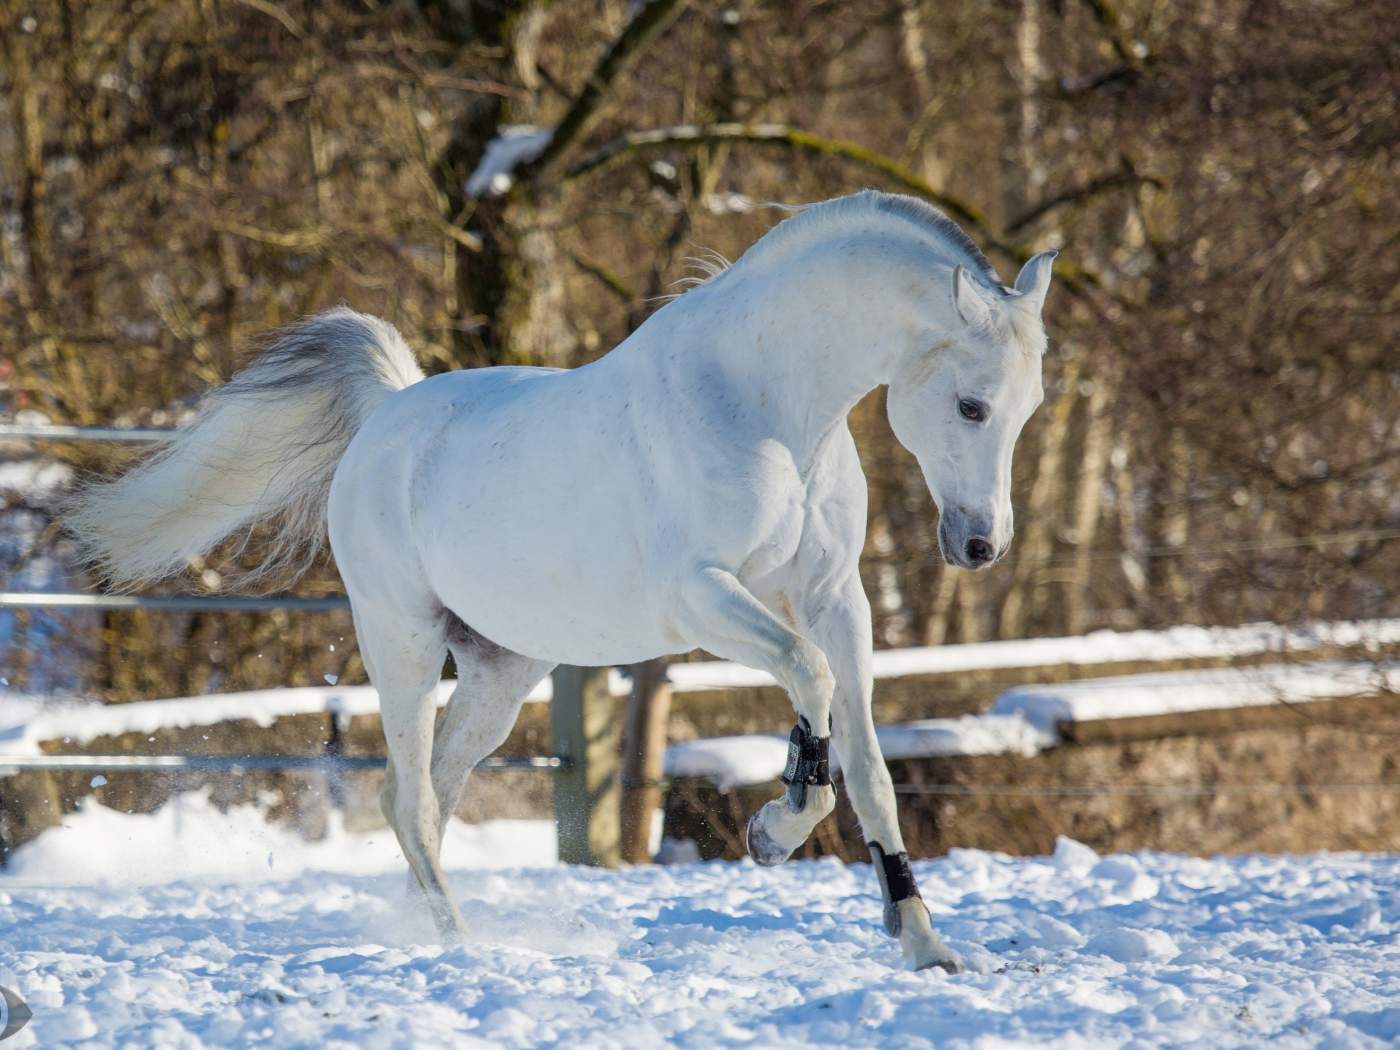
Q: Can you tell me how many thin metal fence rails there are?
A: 3